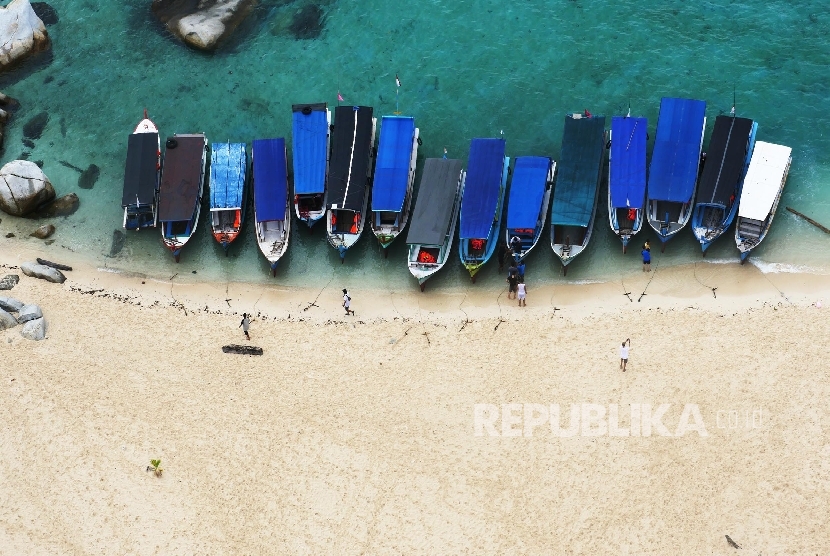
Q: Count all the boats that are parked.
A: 15